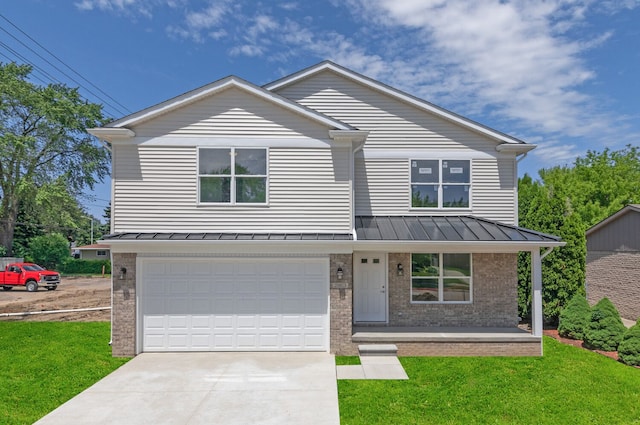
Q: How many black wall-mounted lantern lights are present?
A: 3